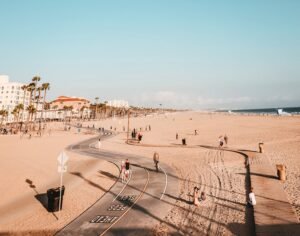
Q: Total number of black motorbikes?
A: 0